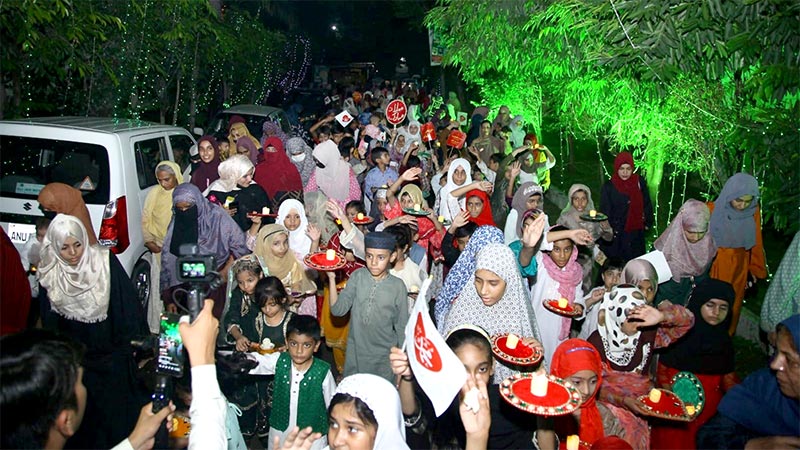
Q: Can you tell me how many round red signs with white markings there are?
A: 1